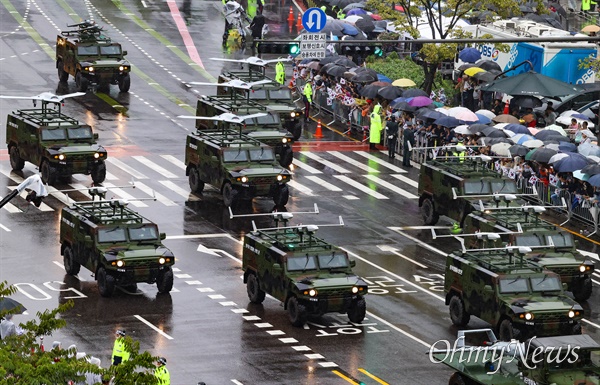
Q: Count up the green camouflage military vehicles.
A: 11